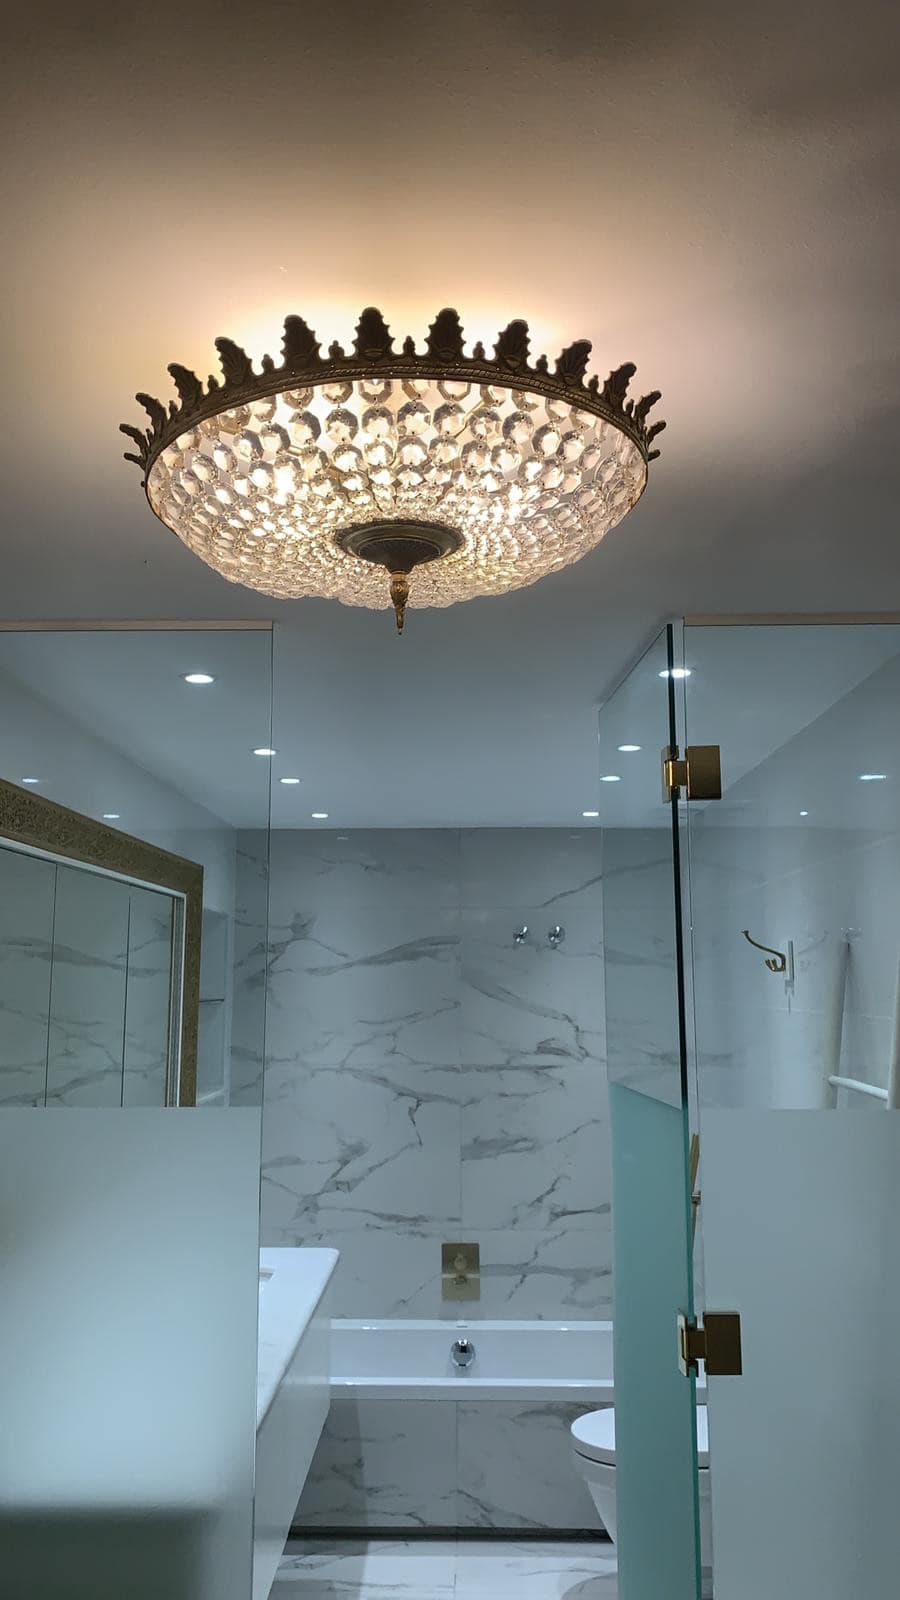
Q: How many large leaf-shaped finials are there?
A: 14